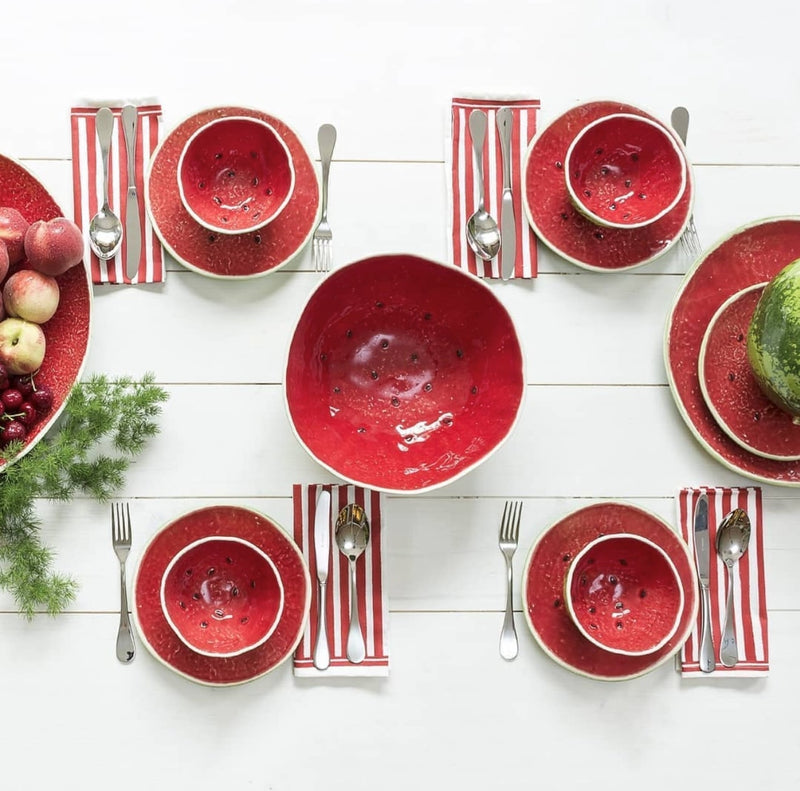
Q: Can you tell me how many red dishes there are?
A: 12